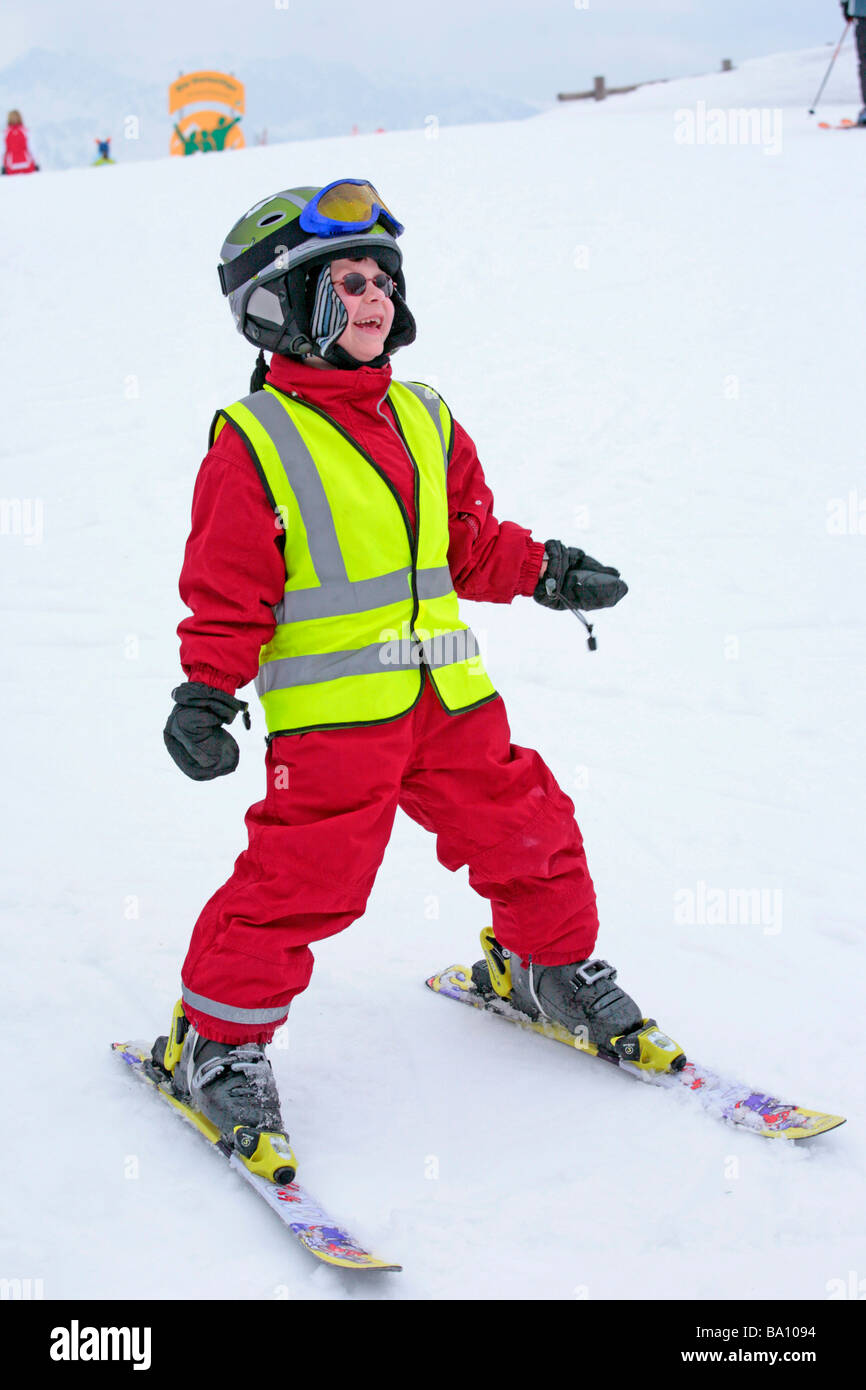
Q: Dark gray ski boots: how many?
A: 2